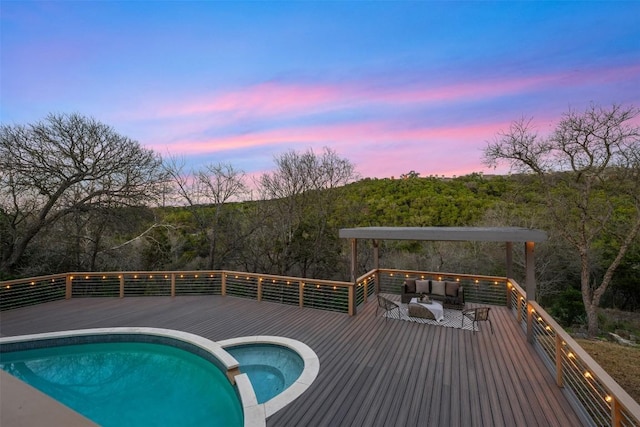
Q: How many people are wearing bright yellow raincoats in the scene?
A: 0